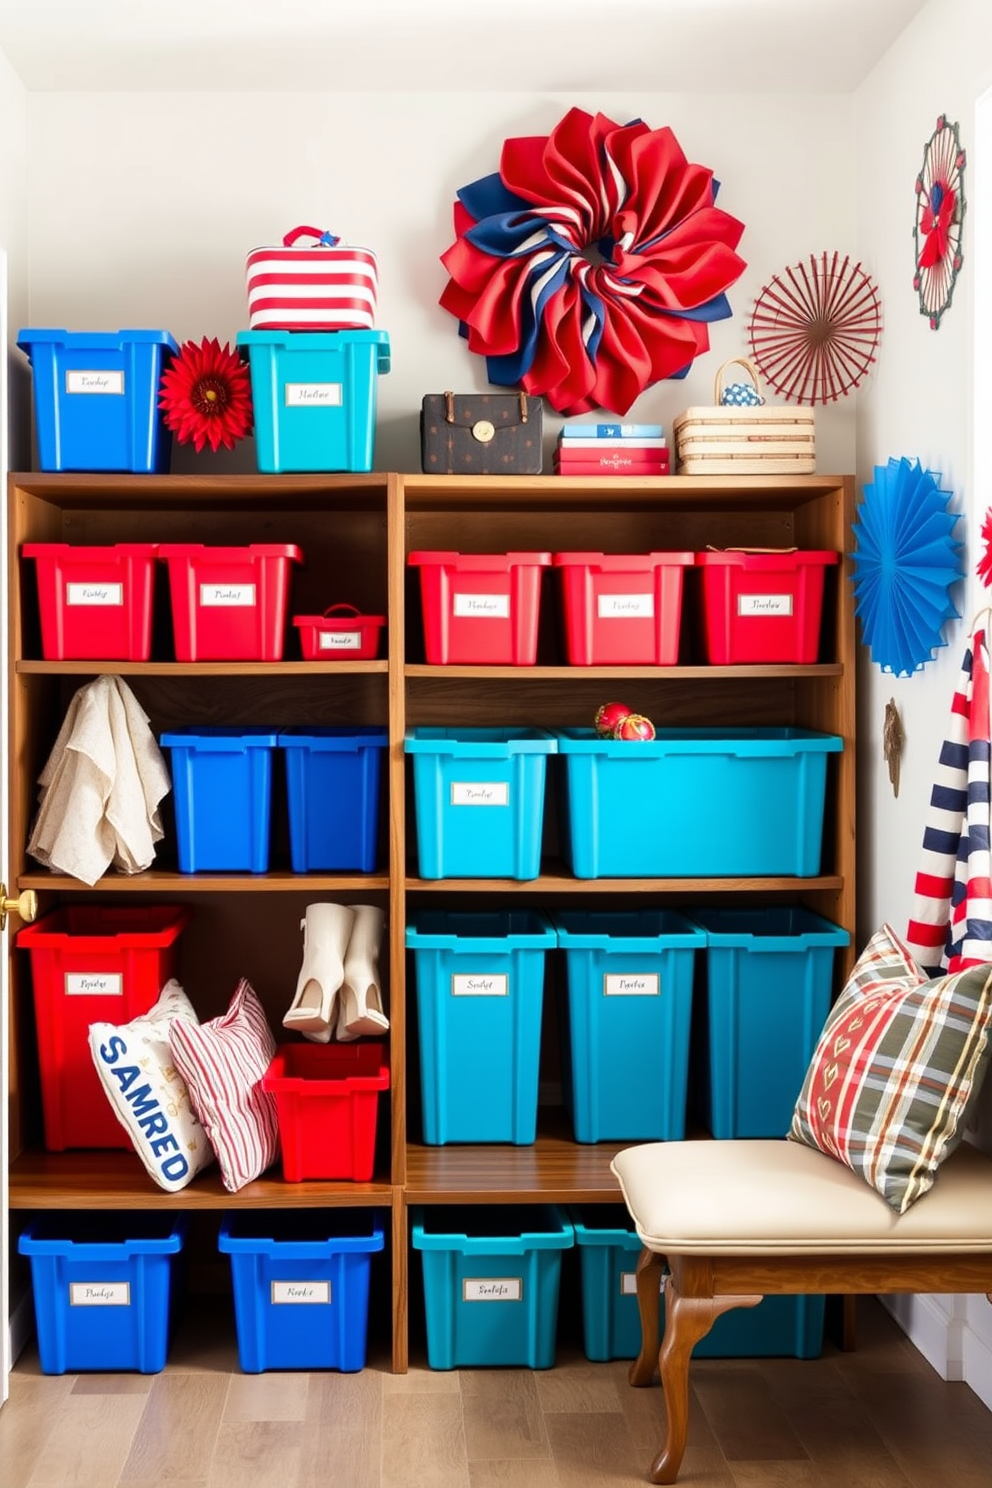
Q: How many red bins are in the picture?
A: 8